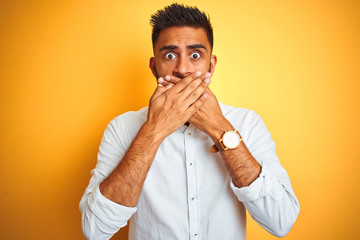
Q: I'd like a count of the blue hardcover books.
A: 0